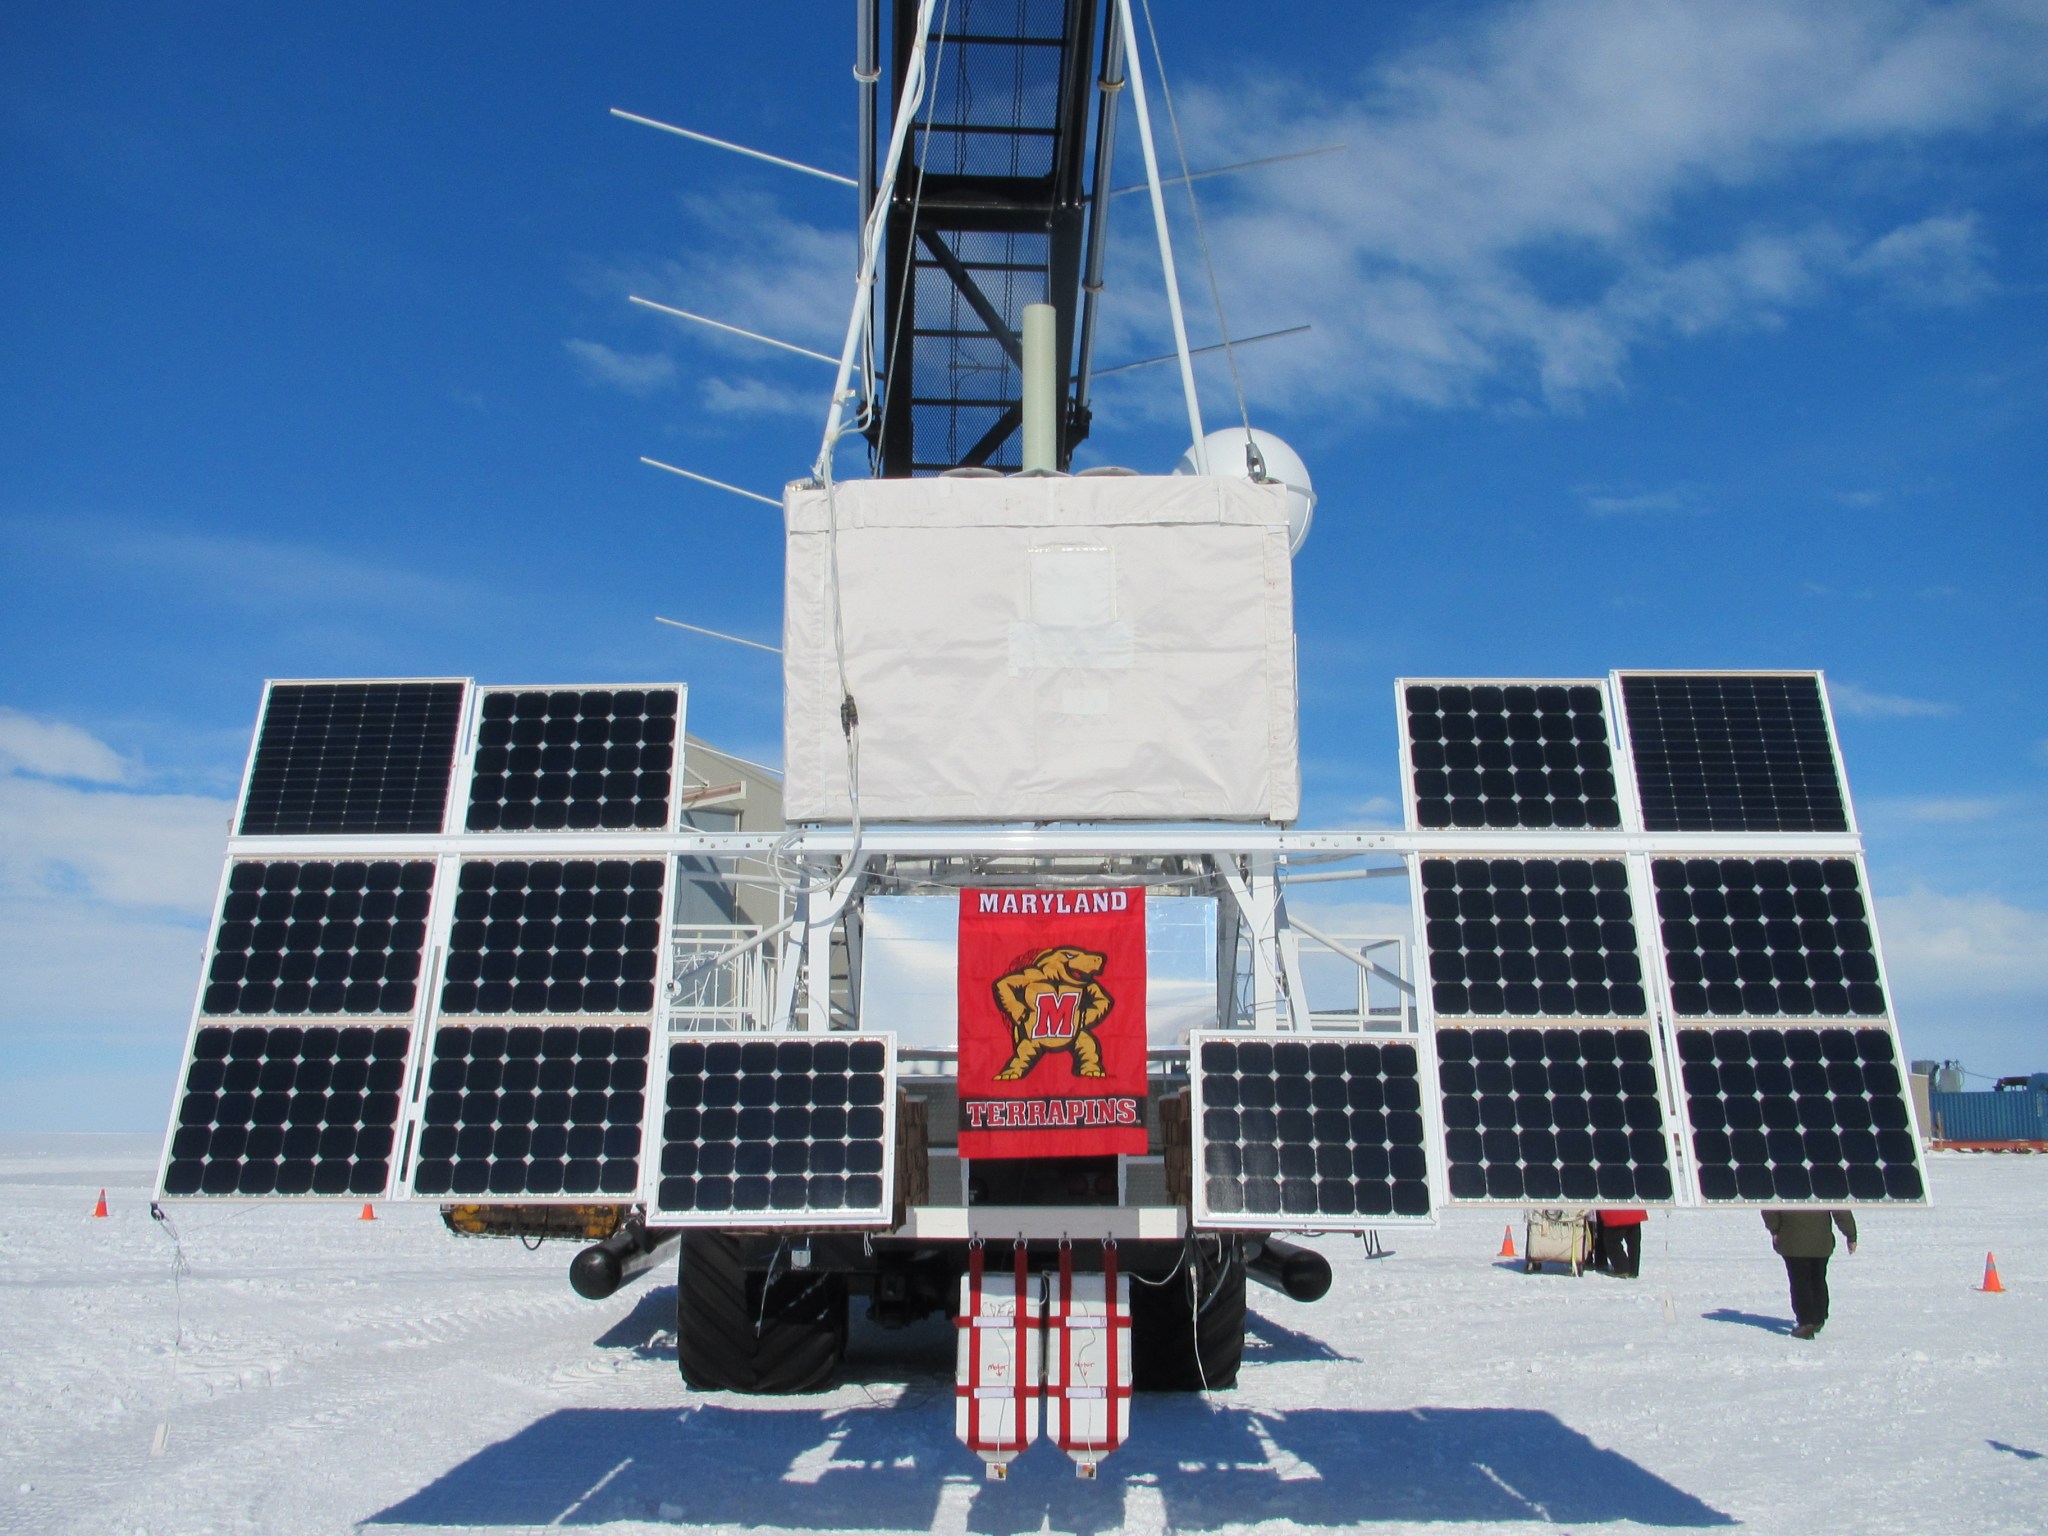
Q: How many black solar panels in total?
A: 14